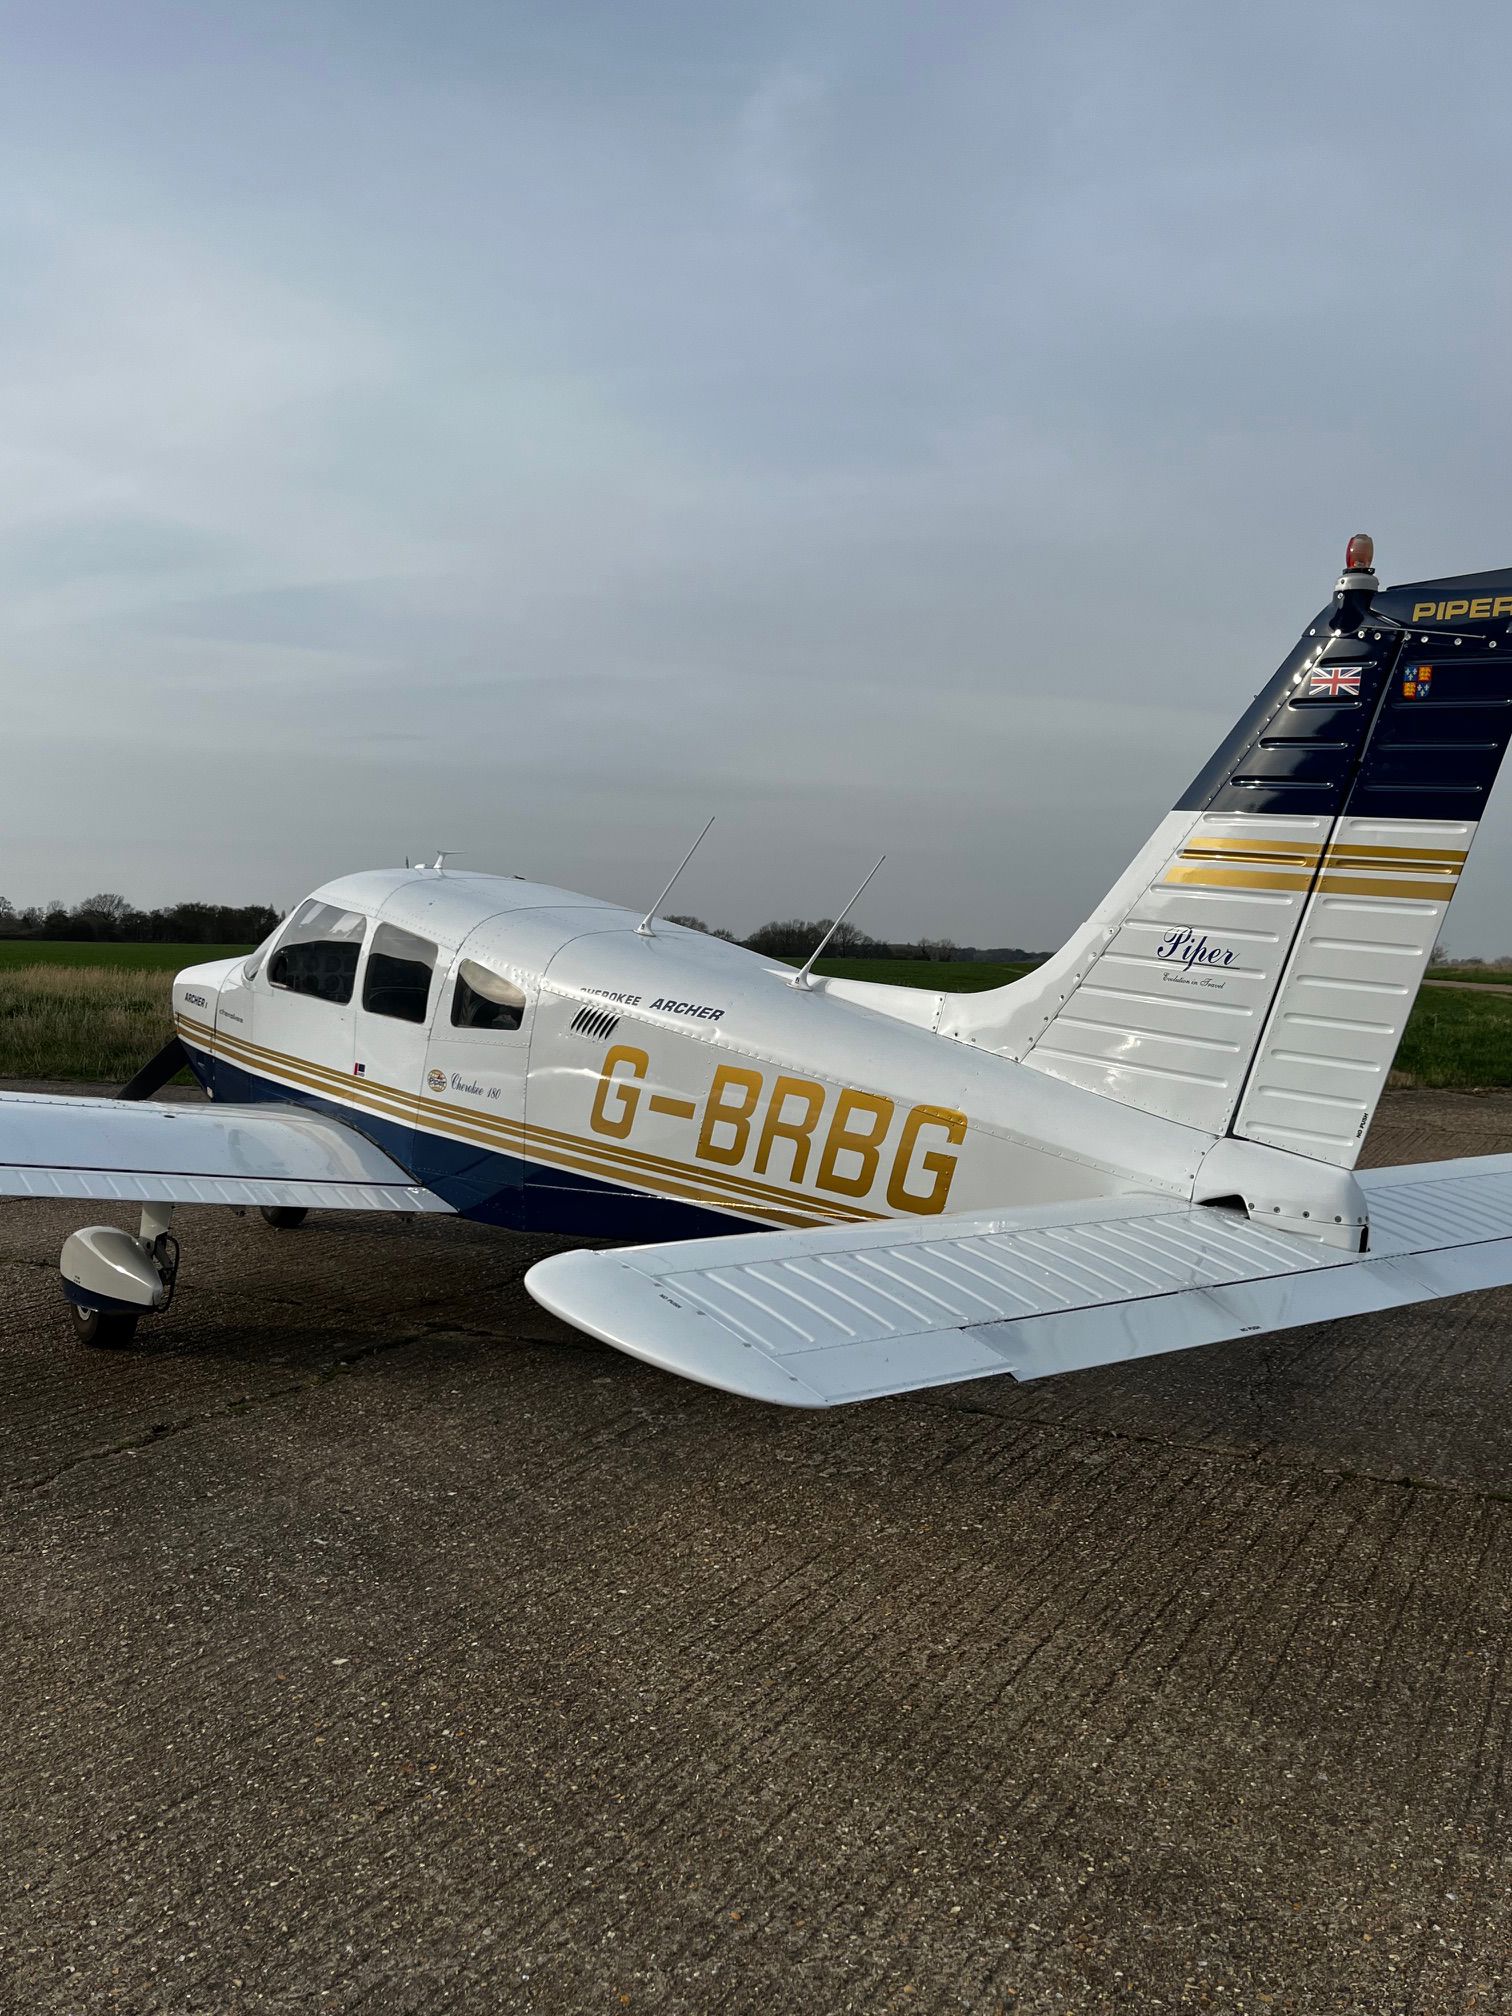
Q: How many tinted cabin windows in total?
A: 3